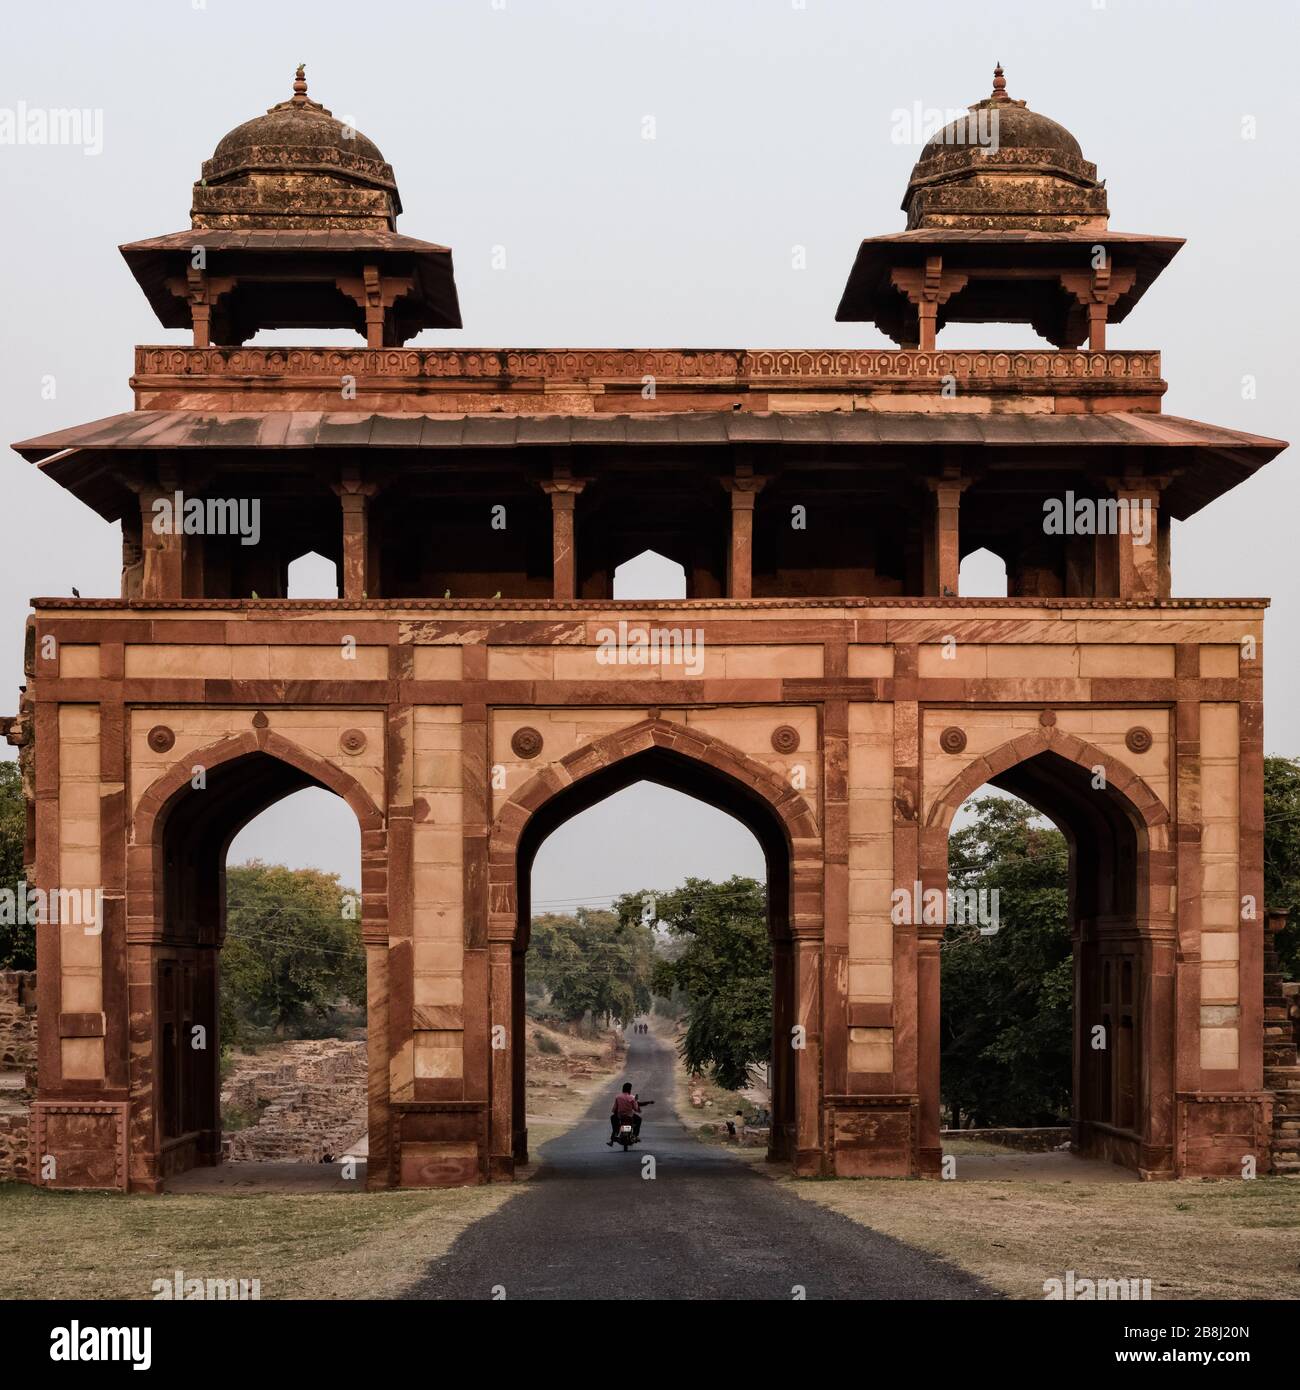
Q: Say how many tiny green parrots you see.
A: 6